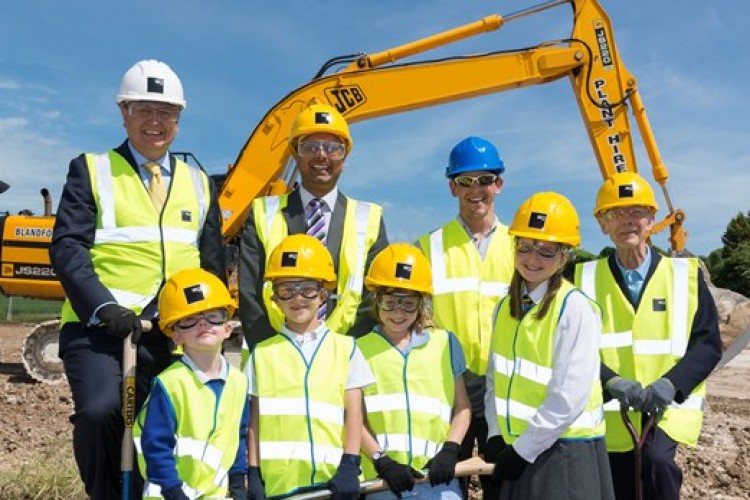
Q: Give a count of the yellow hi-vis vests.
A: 8